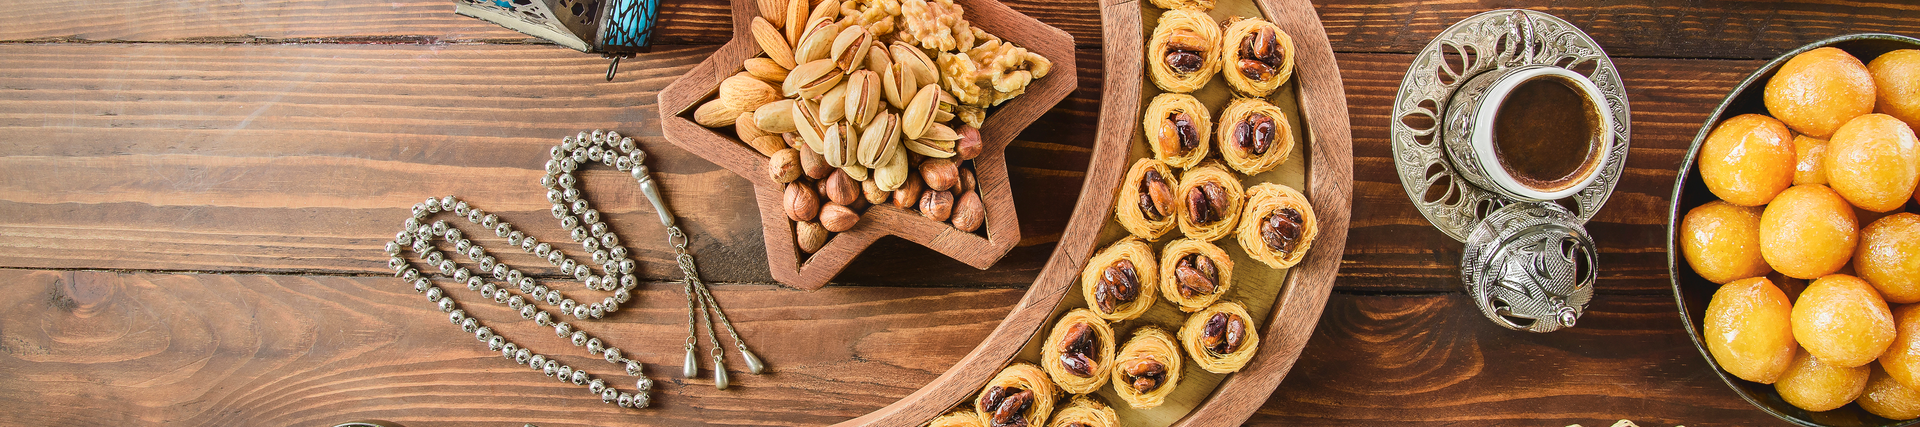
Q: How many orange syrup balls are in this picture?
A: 13